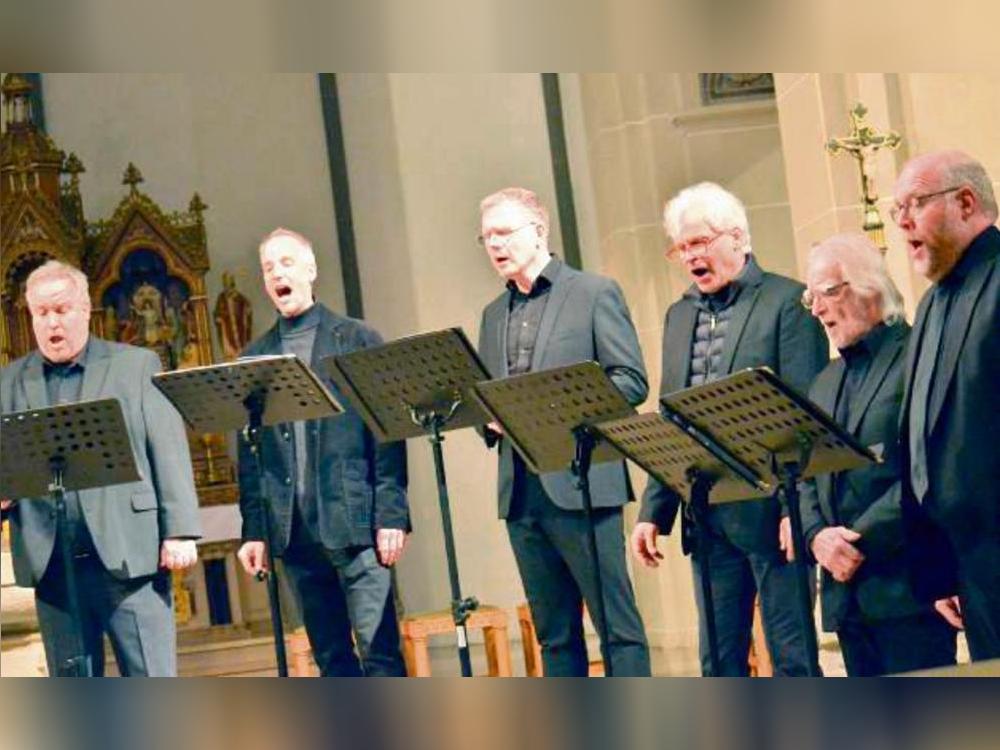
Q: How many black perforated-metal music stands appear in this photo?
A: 6